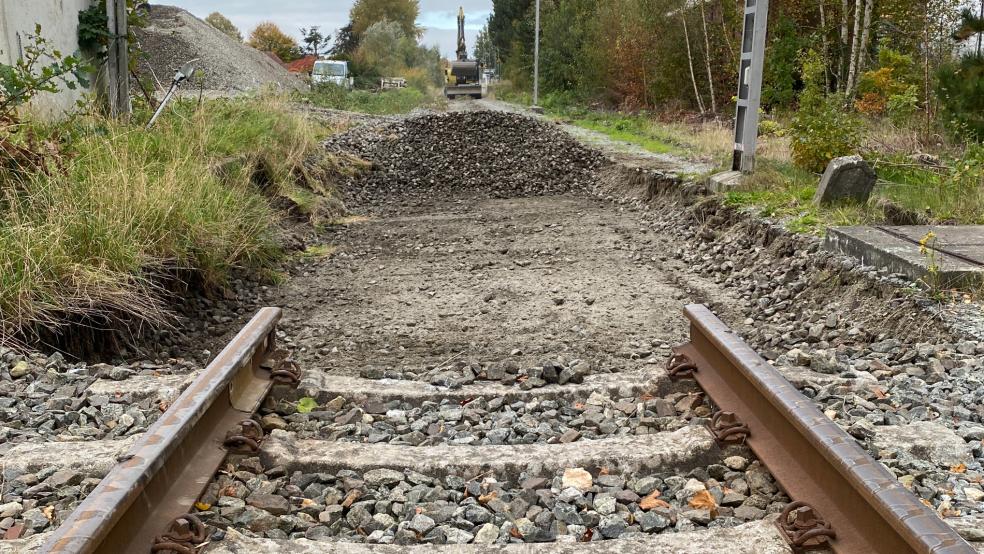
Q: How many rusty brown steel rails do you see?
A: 2